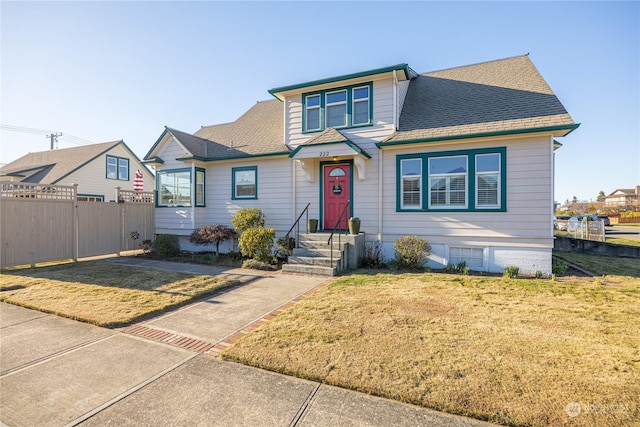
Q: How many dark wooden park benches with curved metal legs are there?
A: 0